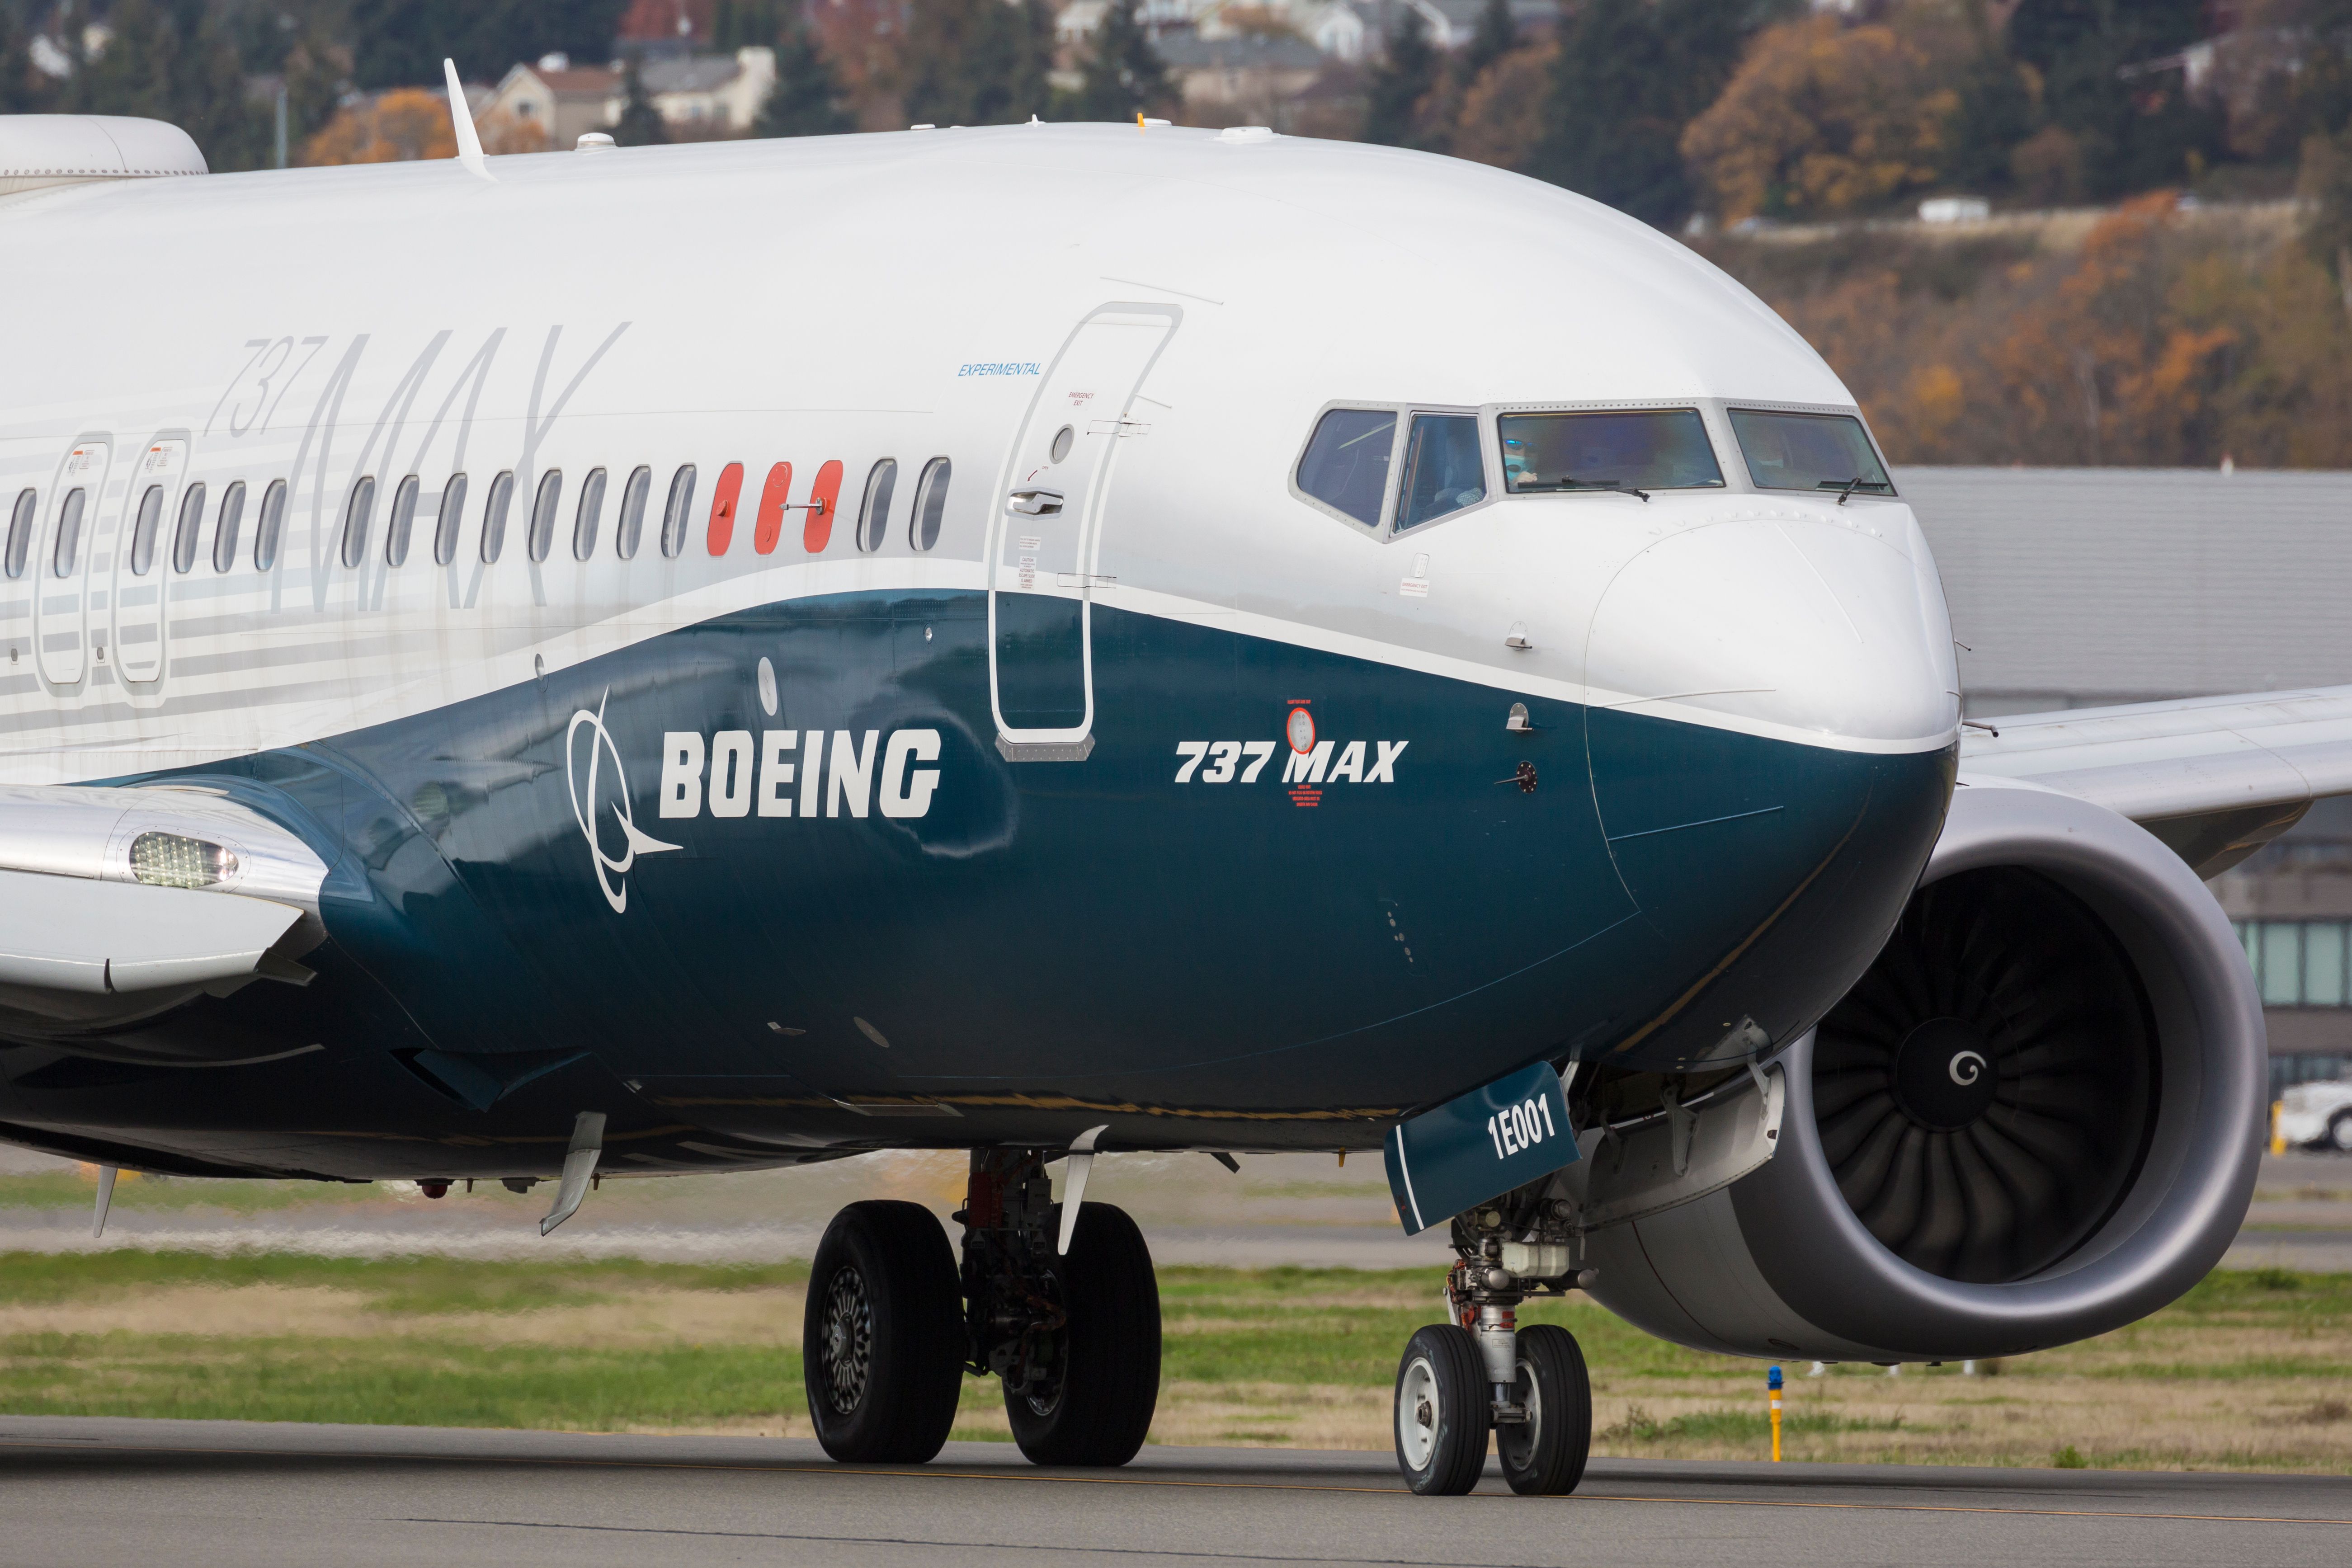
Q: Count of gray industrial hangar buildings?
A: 1